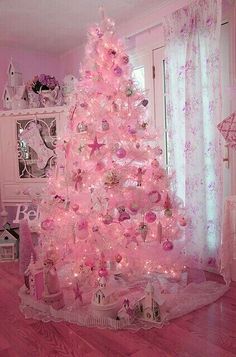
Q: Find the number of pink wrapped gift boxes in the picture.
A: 0